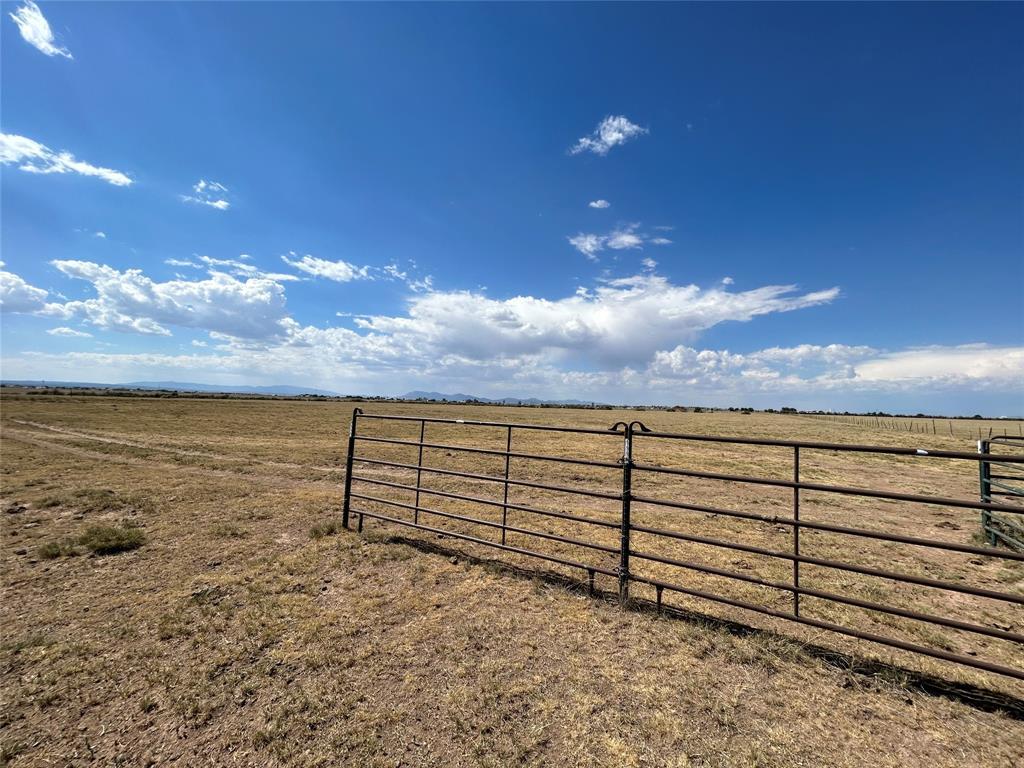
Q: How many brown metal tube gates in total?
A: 2